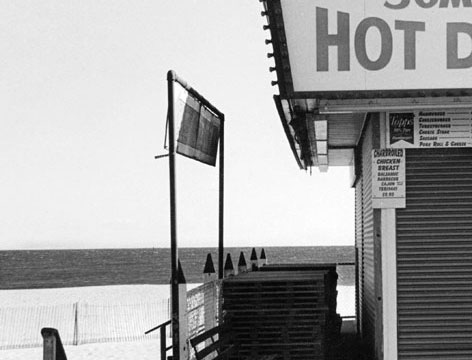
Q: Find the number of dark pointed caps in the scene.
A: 6